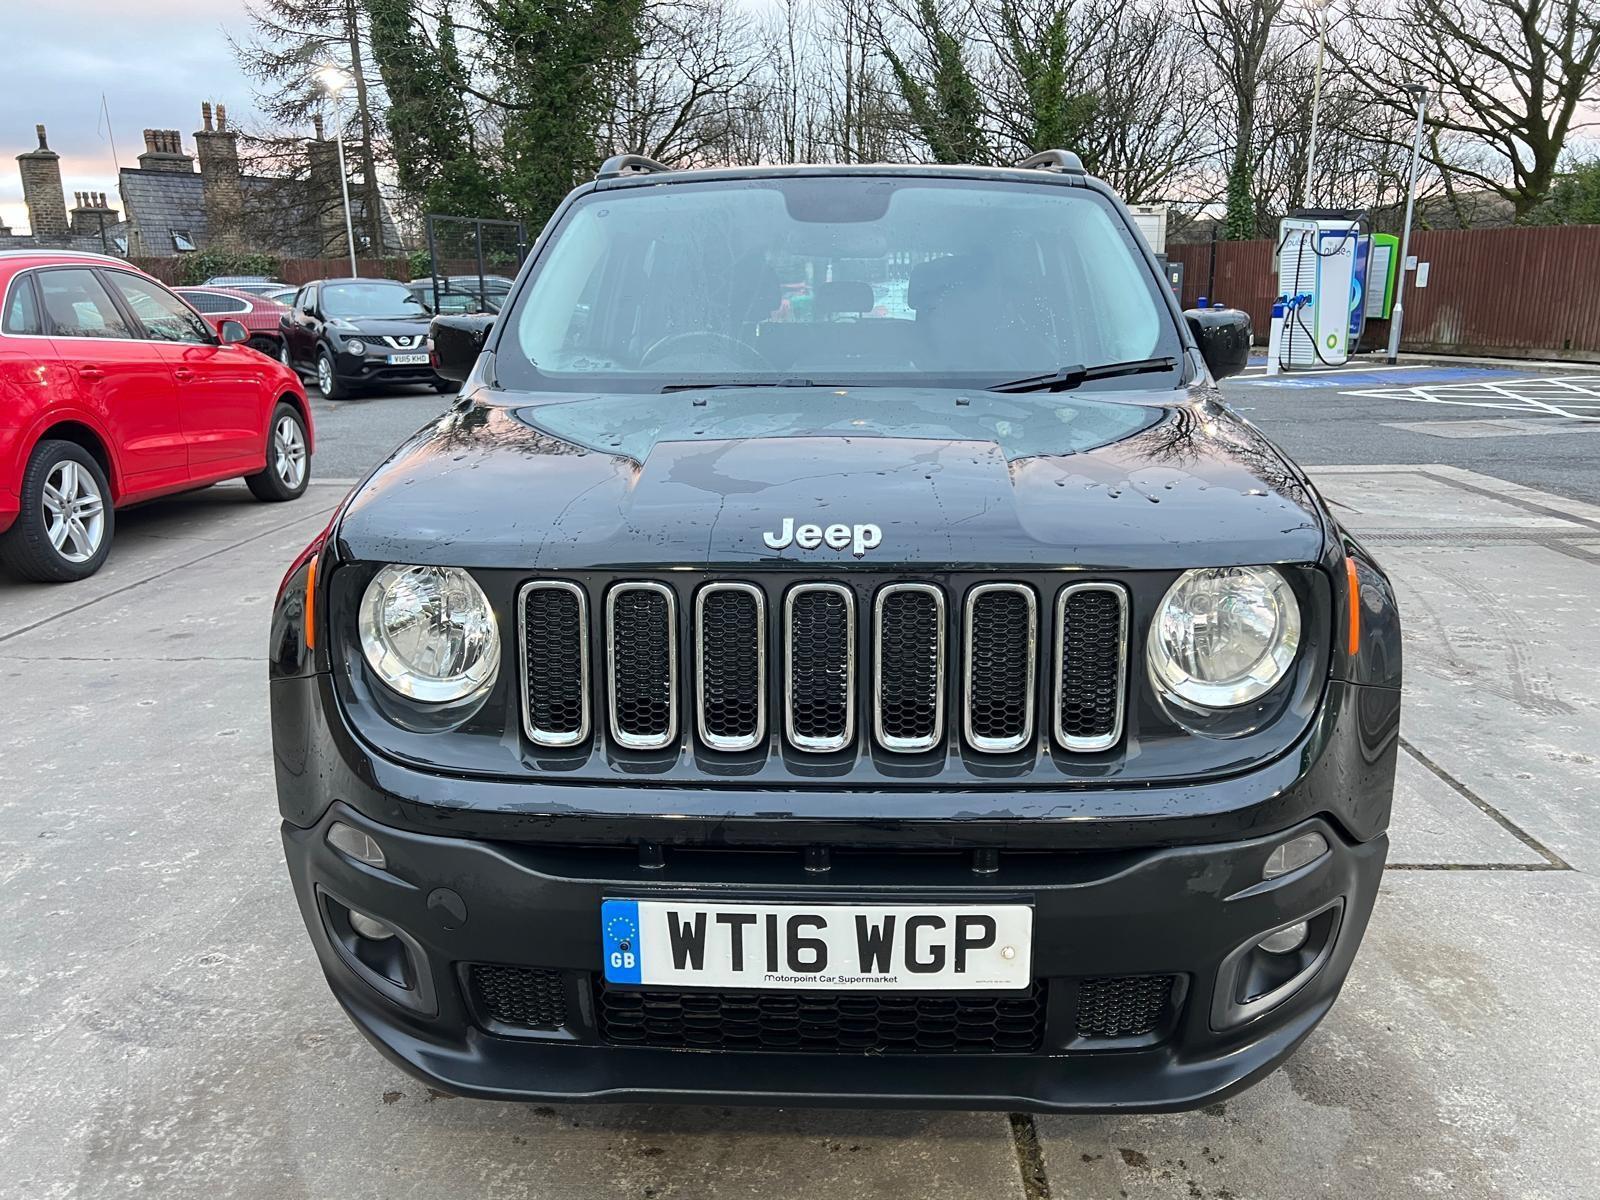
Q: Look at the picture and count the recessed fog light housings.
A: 2